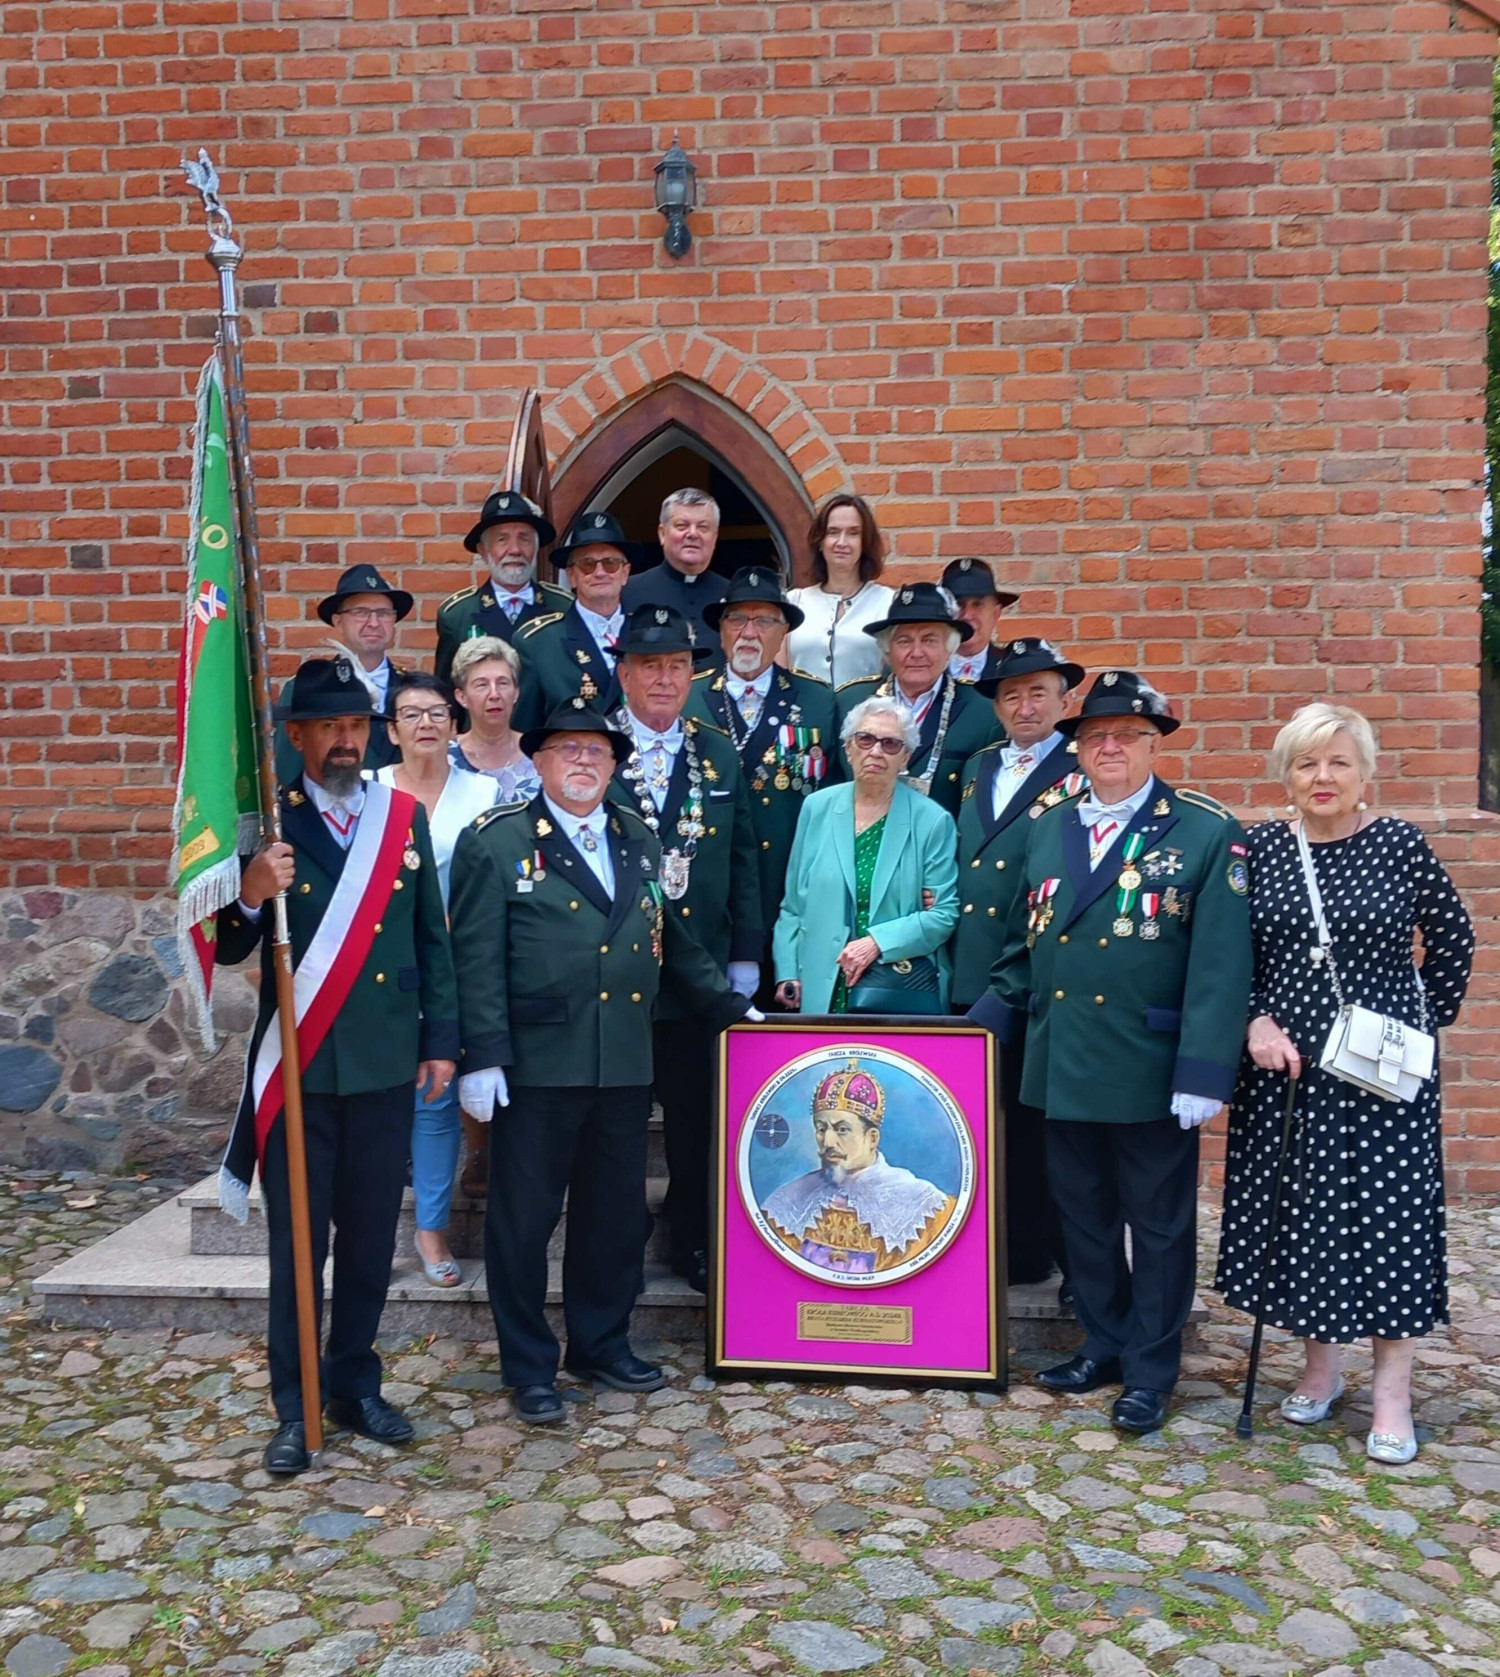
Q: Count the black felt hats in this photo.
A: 11